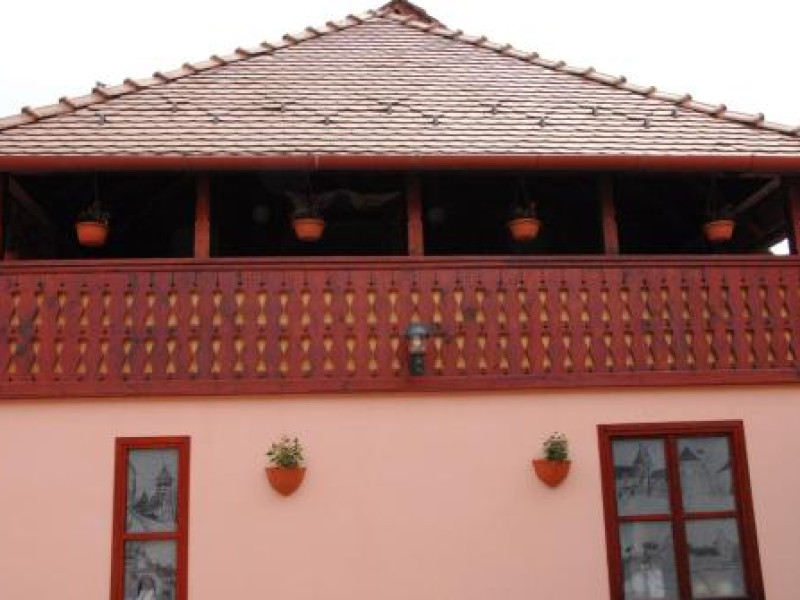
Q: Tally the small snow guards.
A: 12